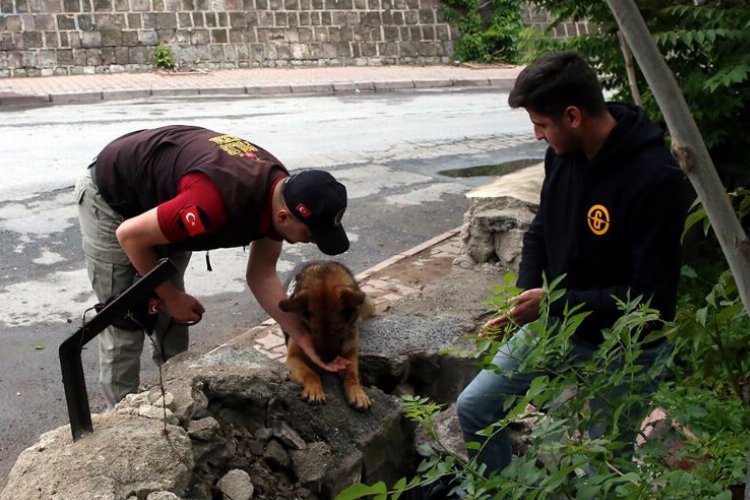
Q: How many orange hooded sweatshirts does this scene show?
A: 0